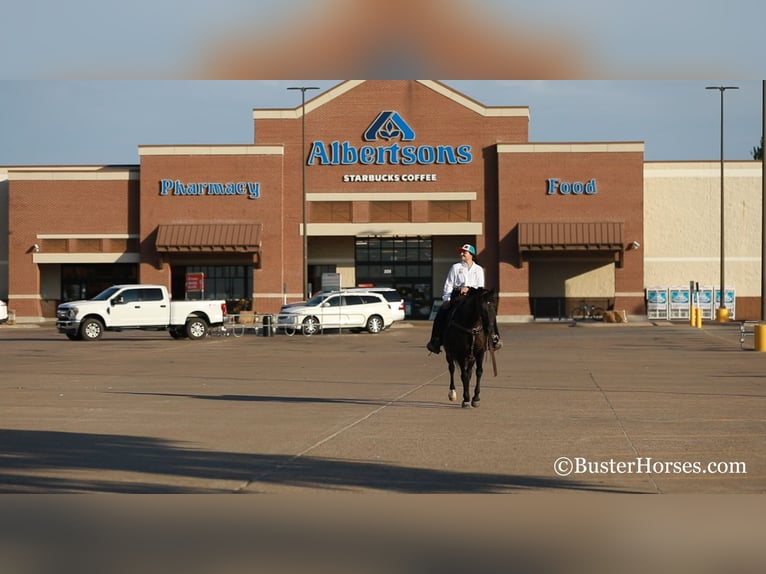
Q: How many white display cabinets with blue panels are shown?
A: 4